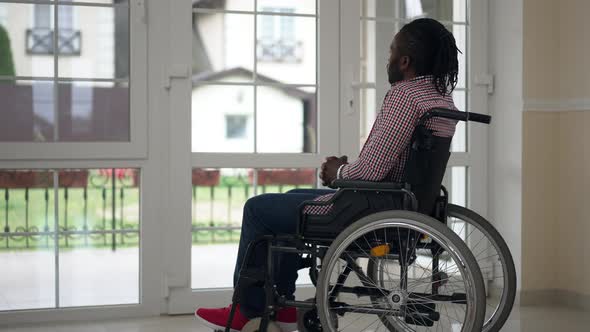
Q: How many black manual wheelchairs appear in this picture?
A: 1